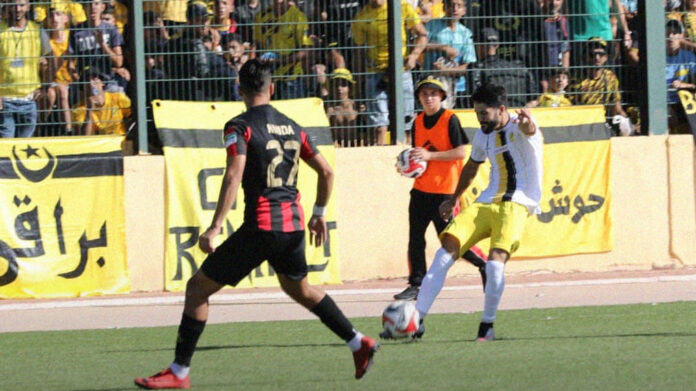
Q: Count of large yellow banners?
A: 3